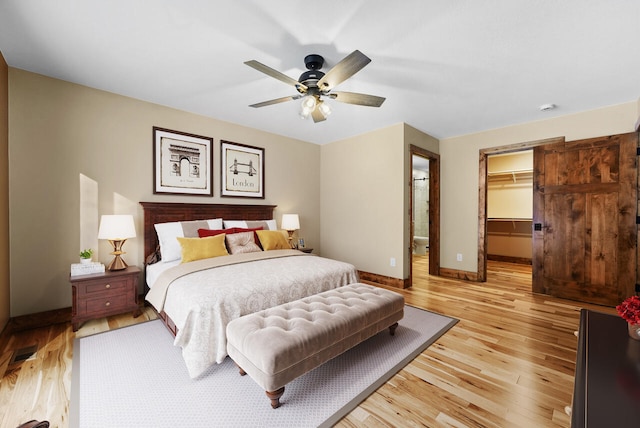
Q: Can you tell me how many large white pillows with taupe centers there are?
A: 2